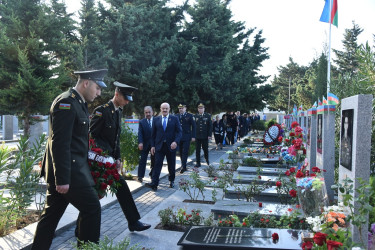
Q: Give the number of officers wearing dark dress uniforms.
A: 4